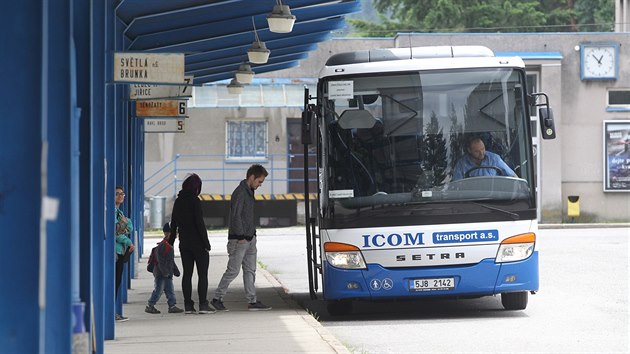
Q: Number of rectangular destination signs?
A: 4